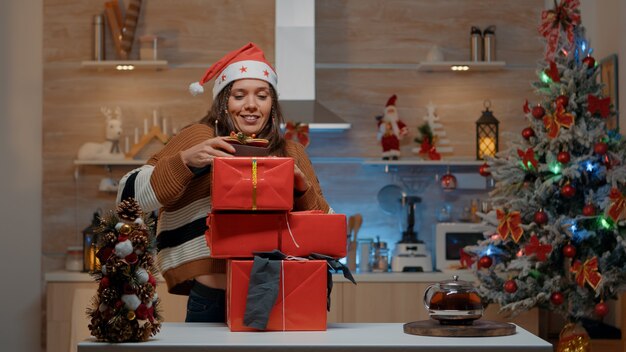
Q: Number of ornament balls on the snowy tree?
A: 15